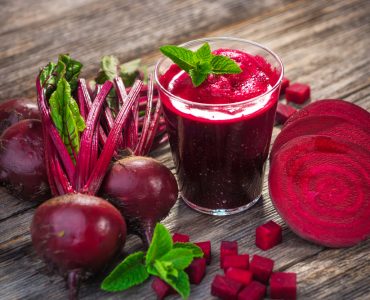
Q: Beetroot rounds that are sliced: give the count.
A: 3